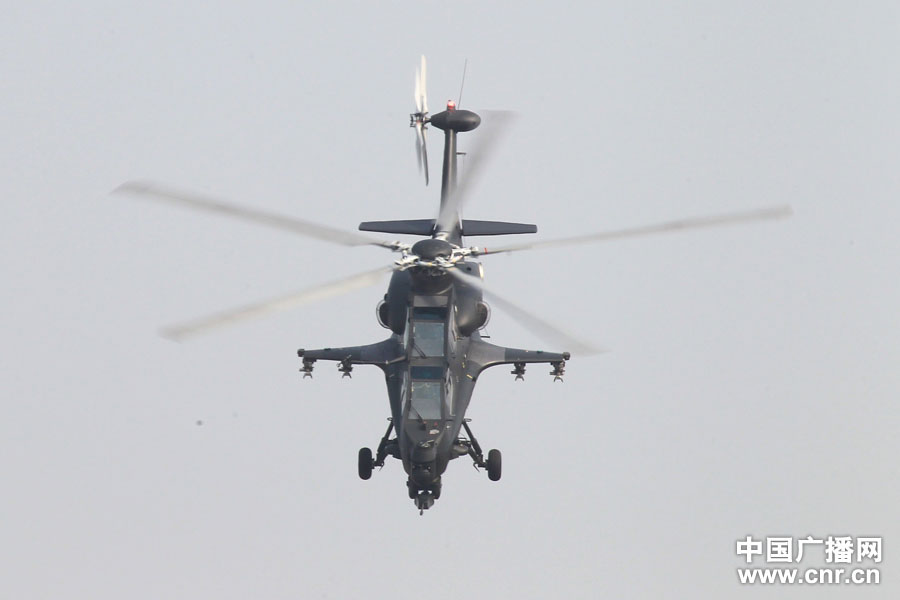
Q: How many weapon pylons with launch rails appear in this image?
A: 4